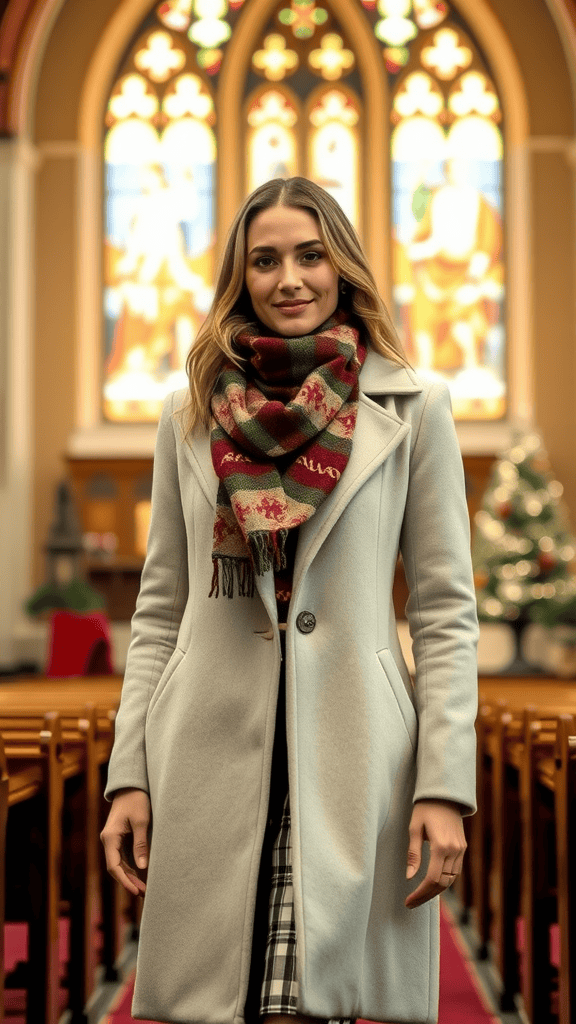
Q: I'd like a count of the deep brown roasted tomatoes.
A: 0